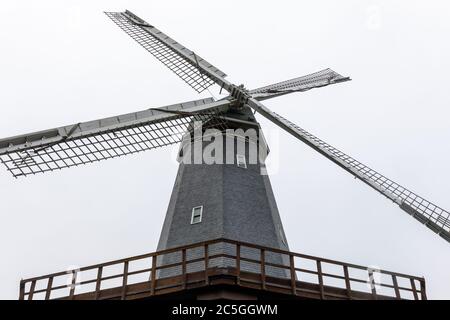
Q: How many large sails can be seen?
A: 4